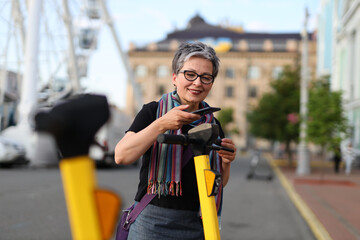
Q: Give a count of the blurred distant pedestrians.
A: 2